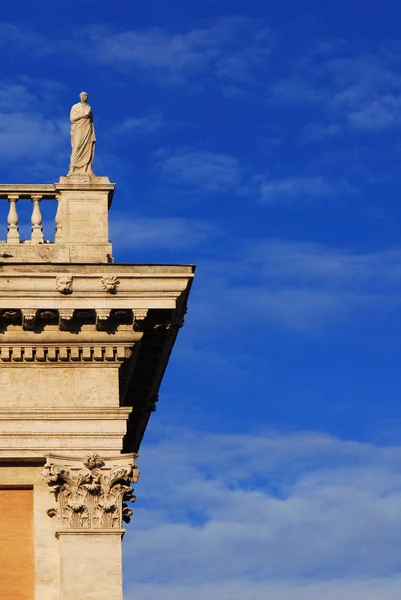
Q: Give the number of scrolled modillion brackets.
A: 4